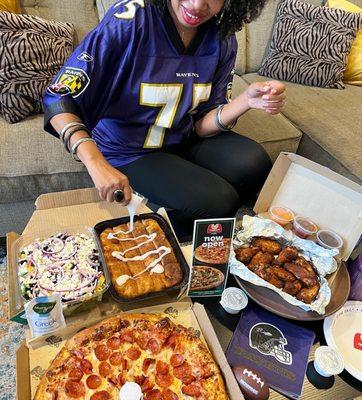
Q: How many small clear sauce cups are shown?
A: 3